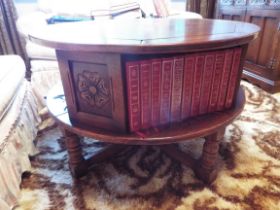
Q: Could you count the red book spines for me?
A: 11